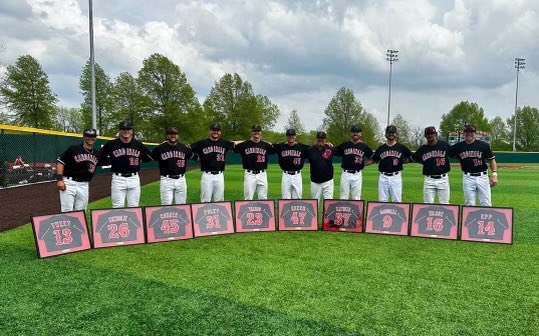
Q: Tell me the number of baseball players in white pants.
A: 11